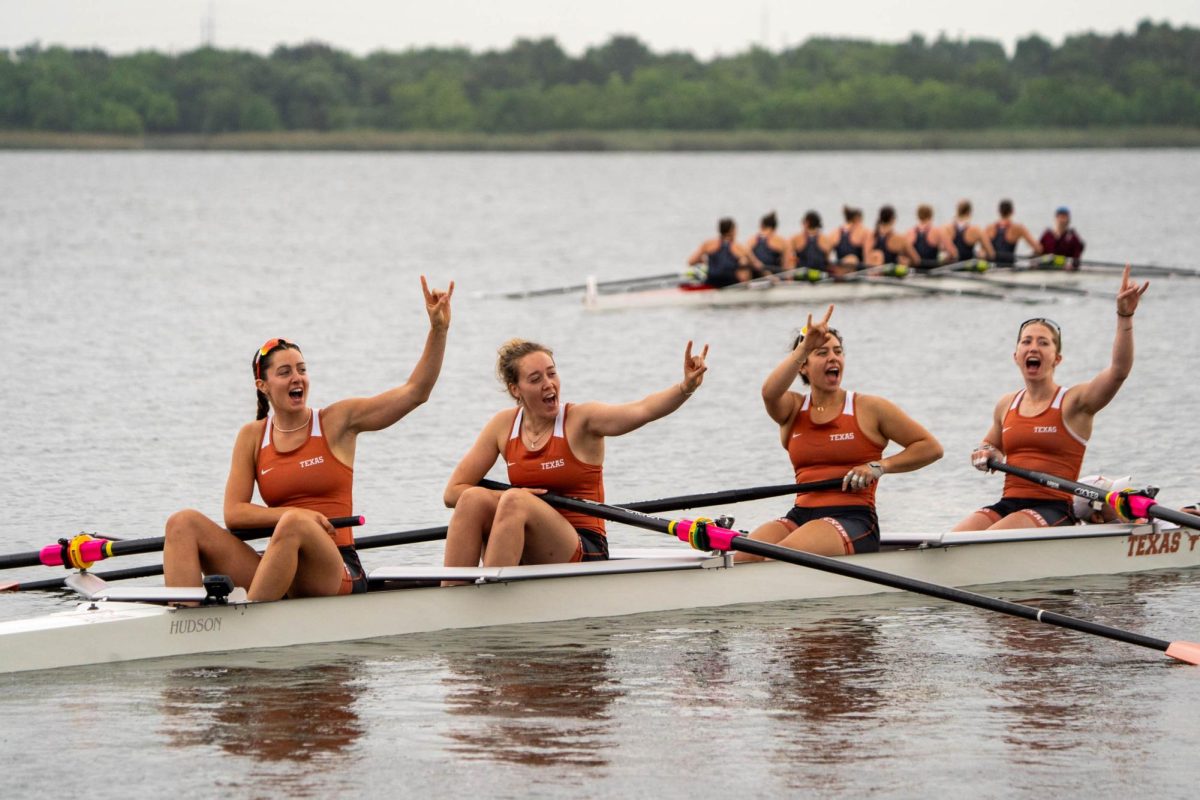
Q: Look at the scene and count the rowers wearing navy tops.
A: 8